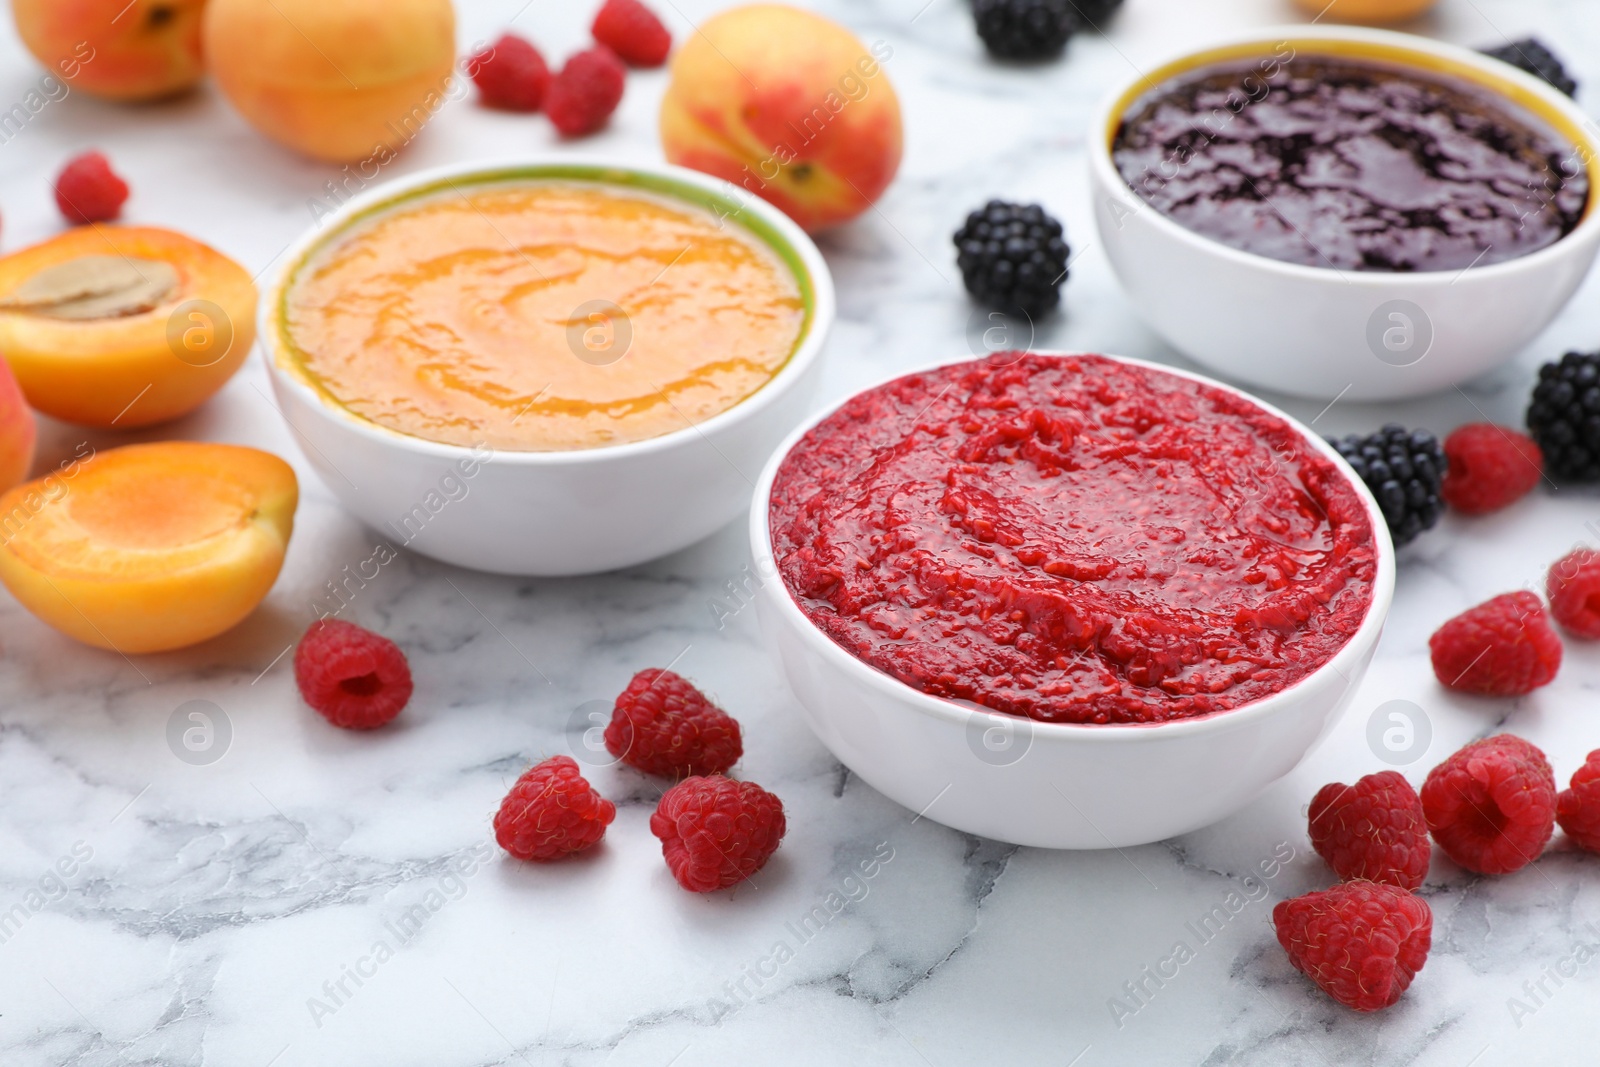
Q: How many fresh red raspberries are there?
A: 15